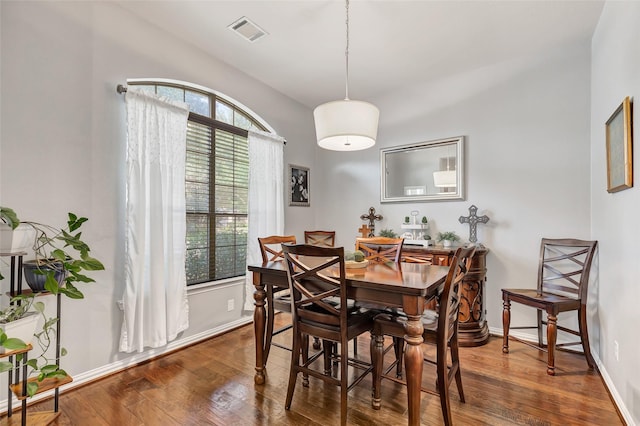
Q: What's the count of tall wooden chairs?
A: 6